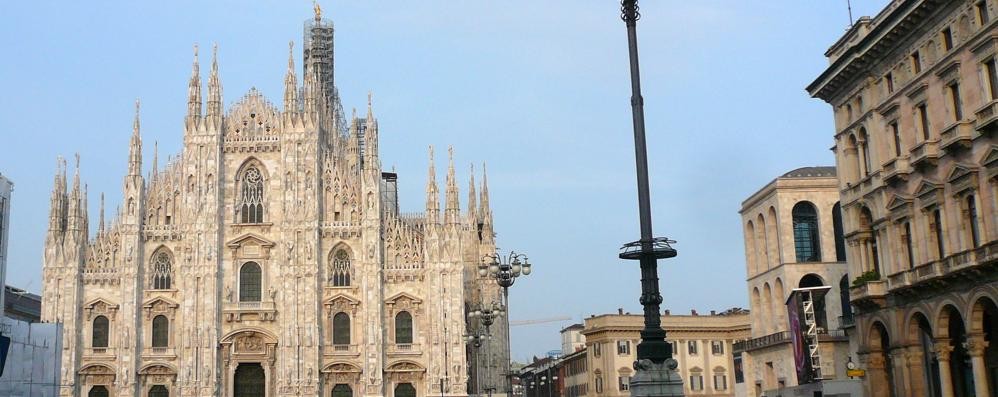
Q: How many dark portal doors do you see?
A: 5